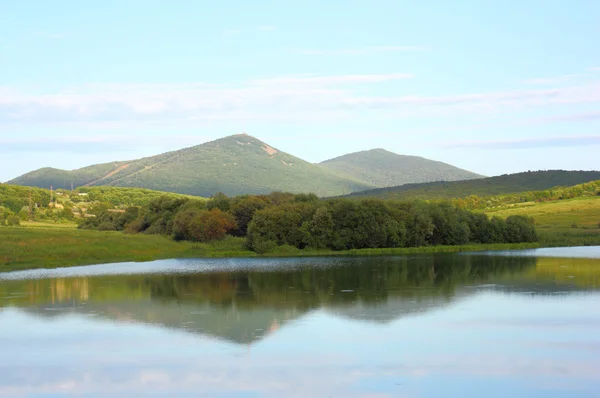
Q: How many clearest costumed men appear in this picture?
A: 0